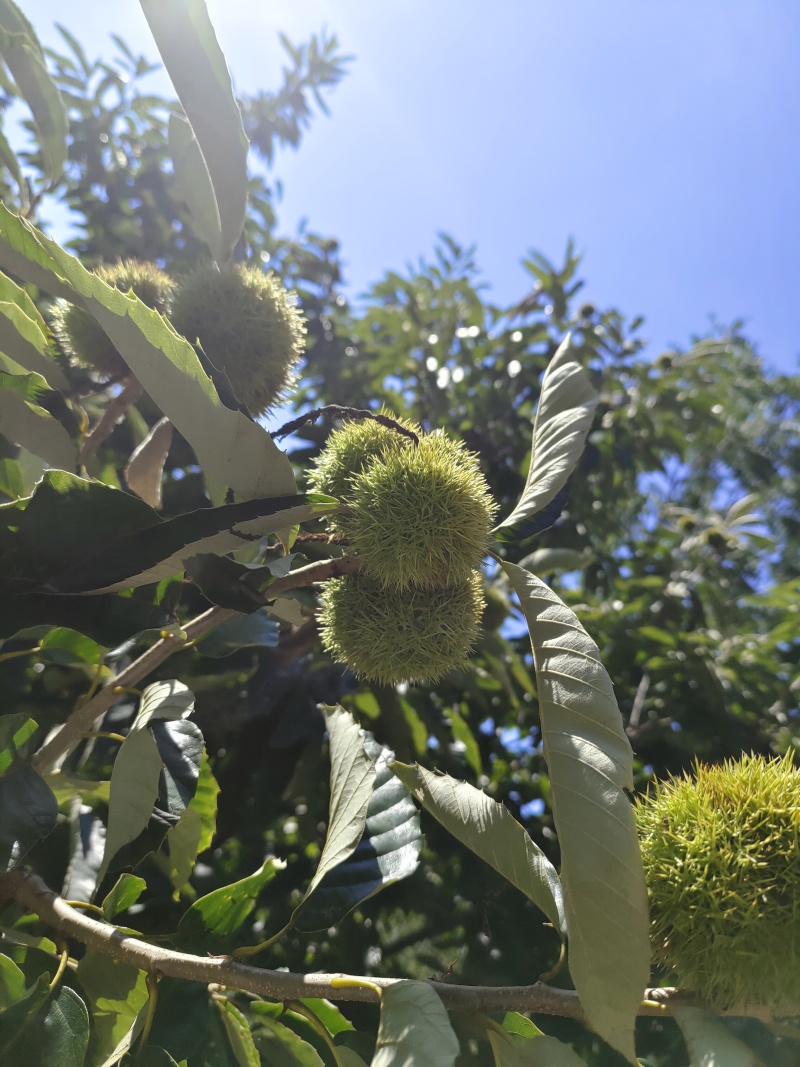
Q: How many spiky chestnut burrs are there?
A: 6